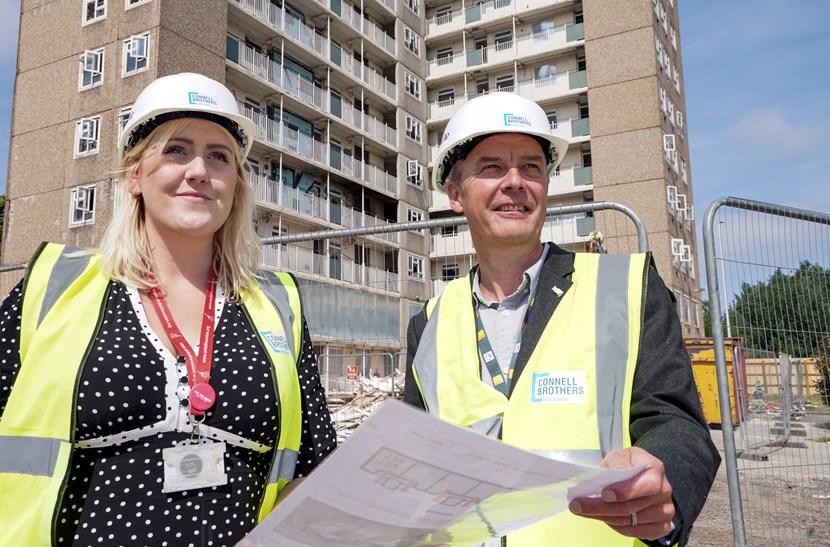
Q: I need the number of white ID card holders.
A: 1